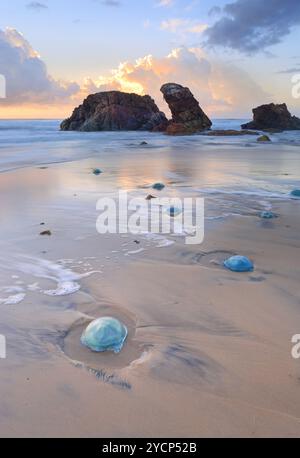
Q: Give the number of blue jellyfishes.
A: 7